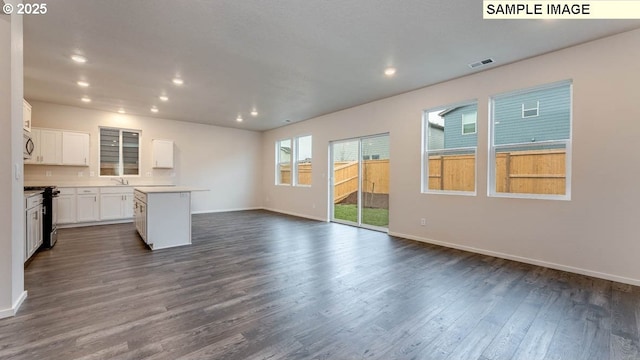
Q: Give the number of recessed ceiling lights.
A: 10